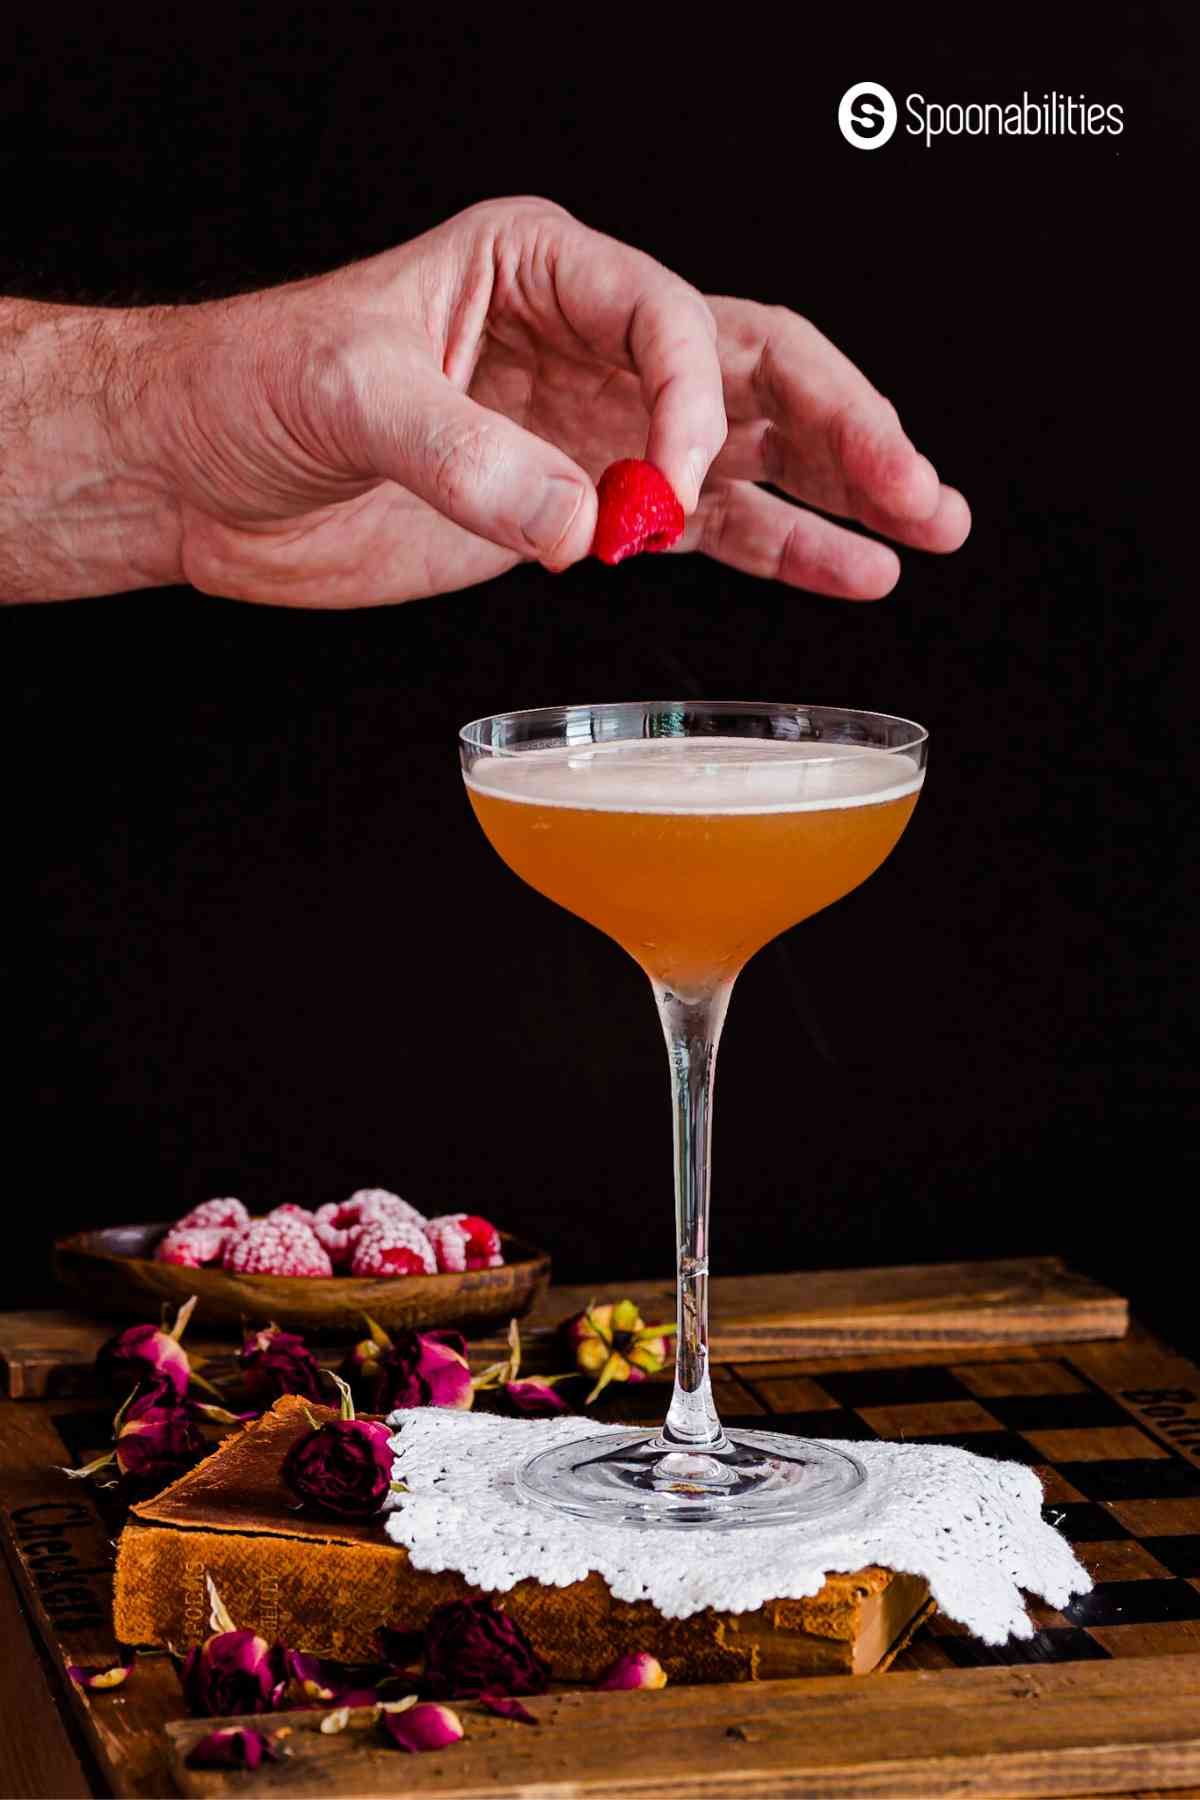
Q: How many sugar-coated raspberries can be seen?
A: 8